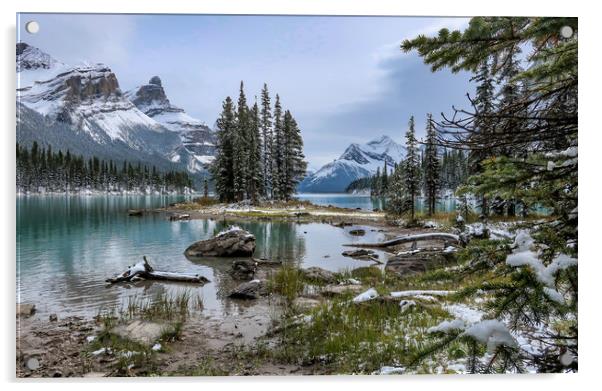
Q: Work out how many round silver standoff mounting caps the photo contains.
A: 4